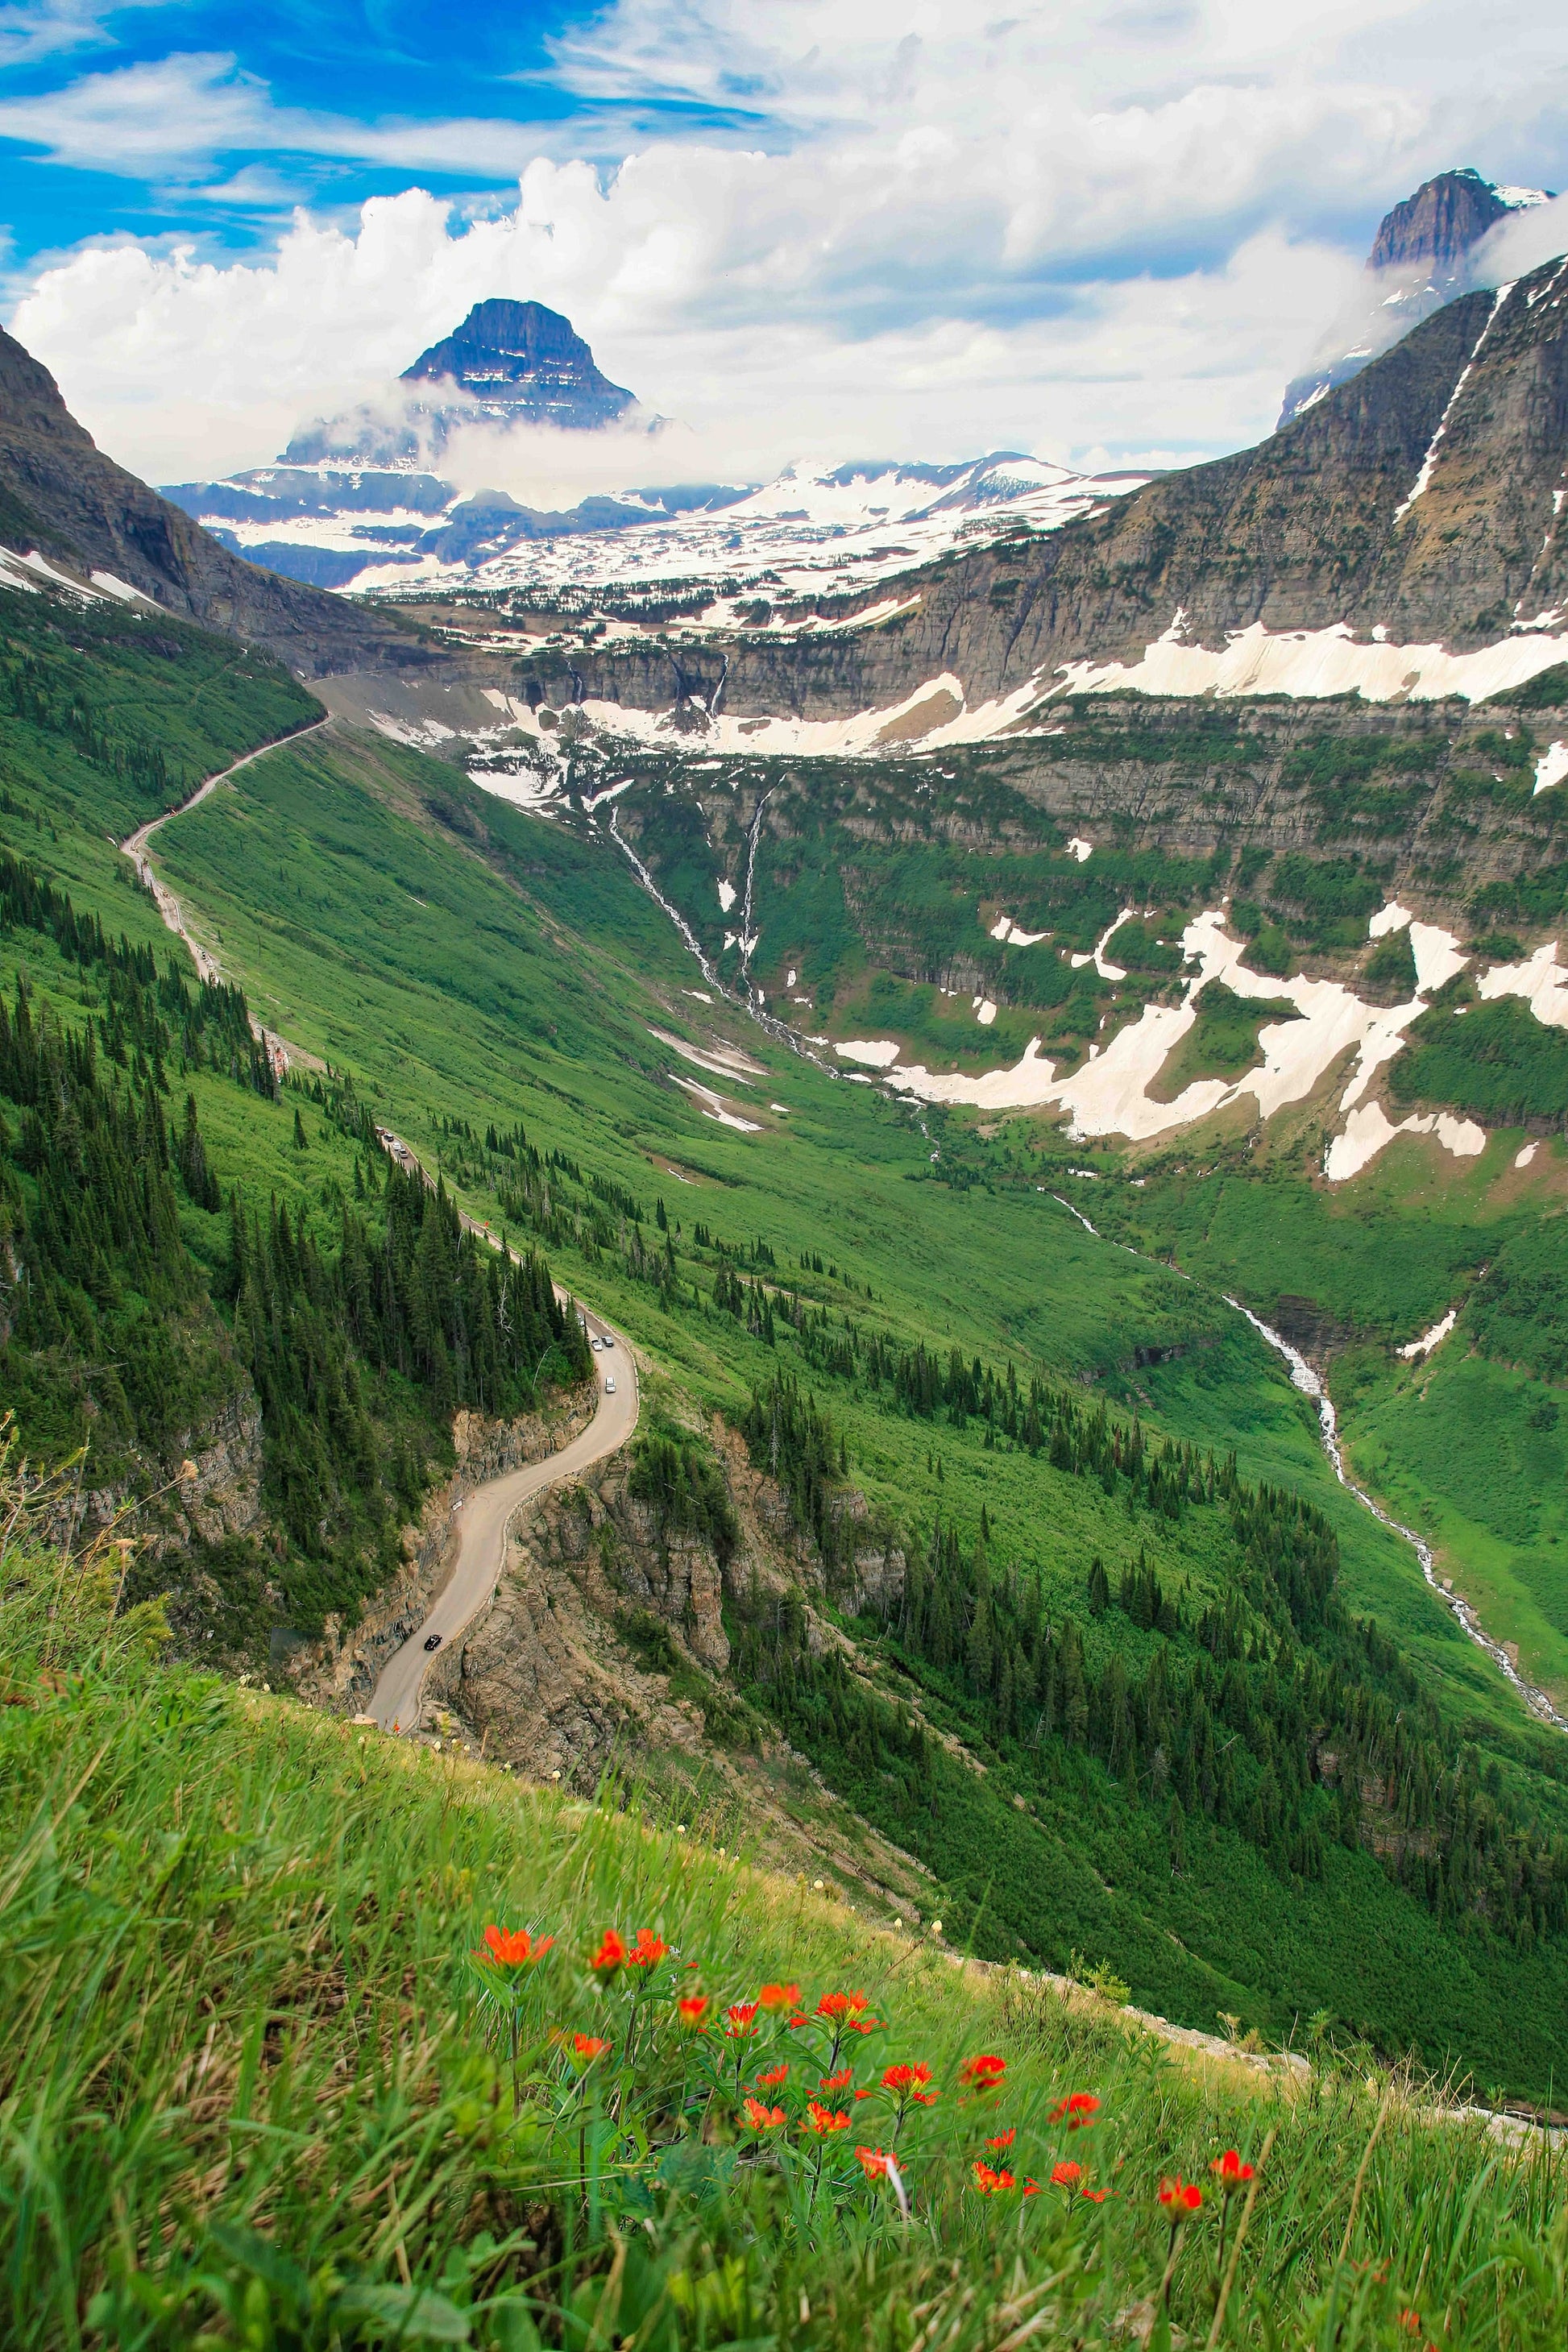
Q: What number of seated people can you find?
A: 0